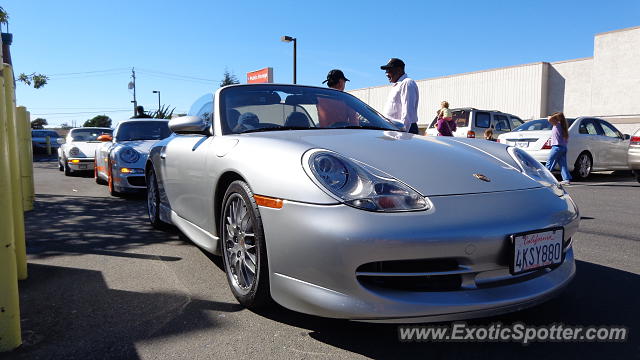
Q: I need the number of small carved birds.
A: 0